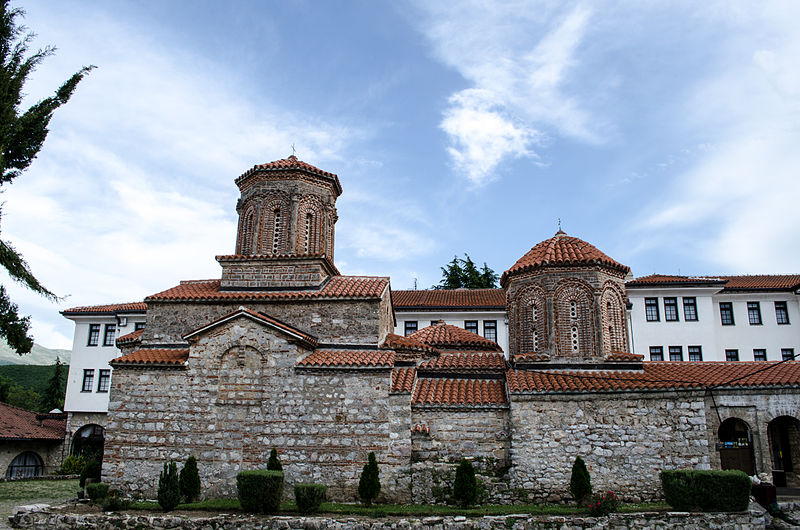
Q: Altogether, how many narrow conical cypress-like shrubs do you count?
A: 6